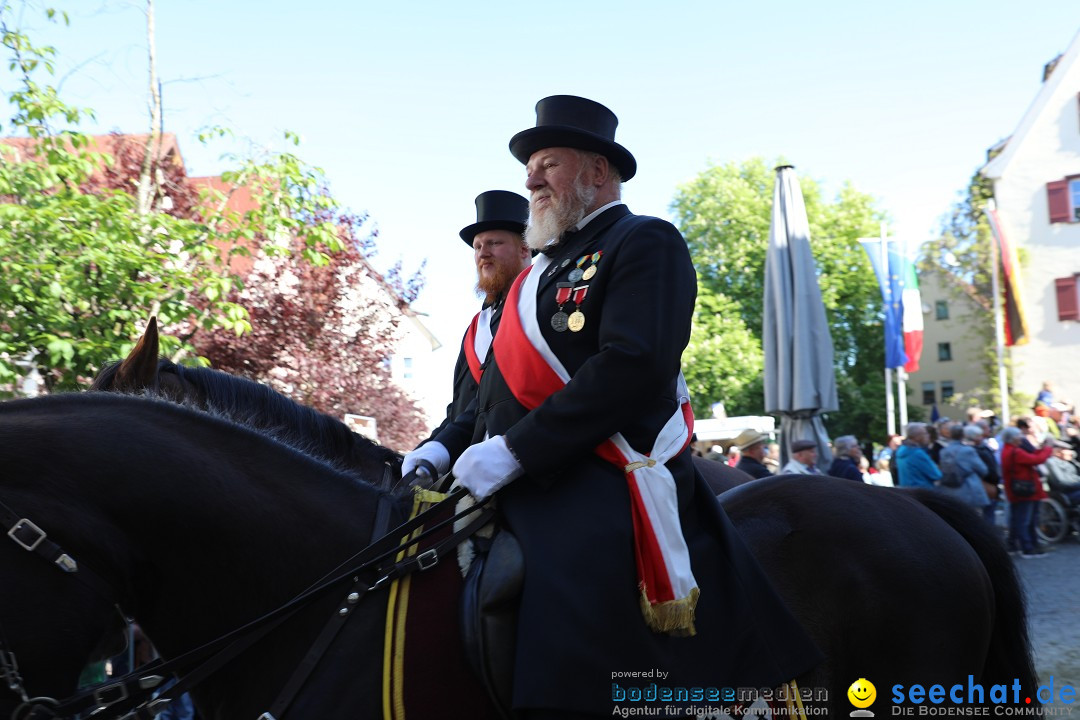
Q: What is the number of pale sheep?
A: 0